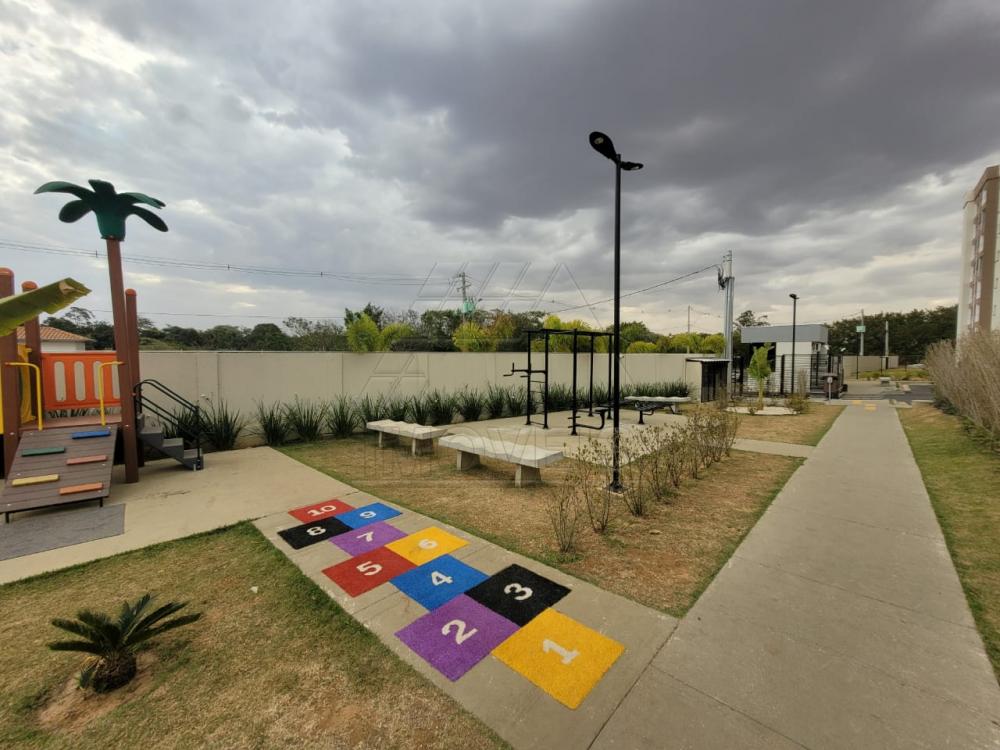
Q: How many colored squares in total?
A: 10